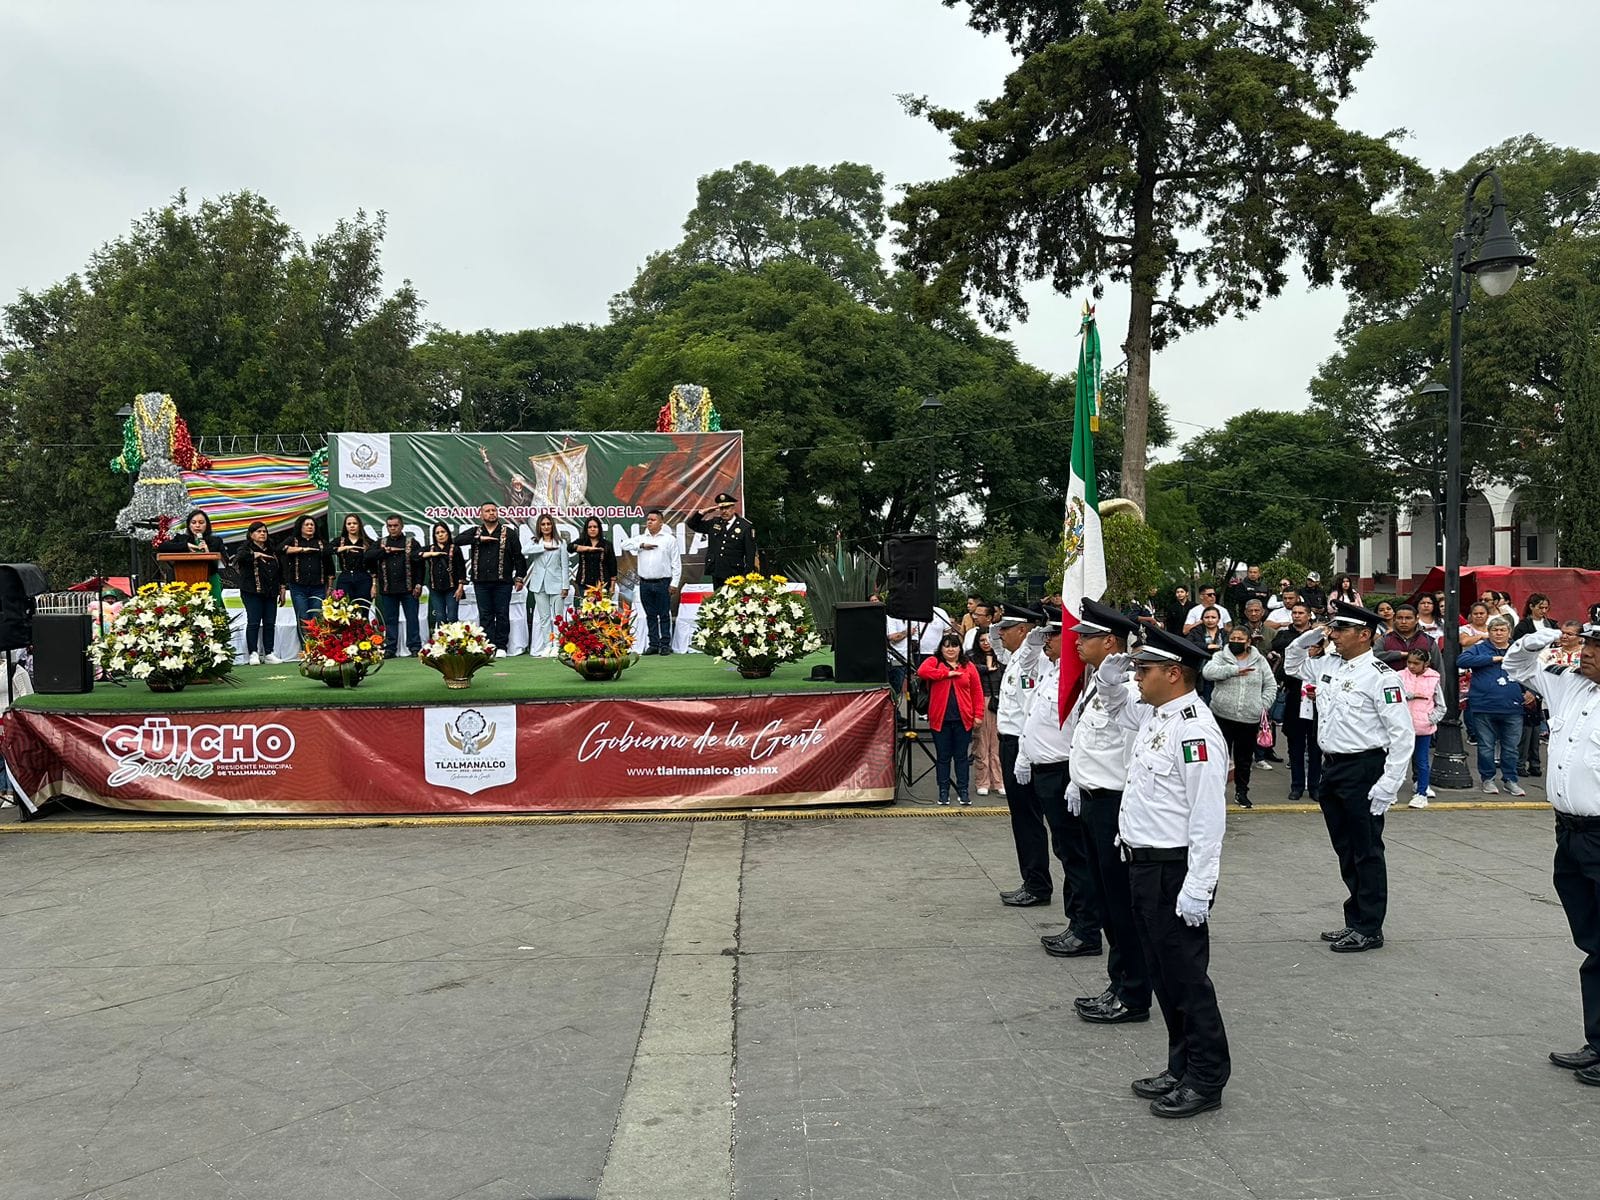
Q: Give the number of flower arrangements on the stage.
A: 5